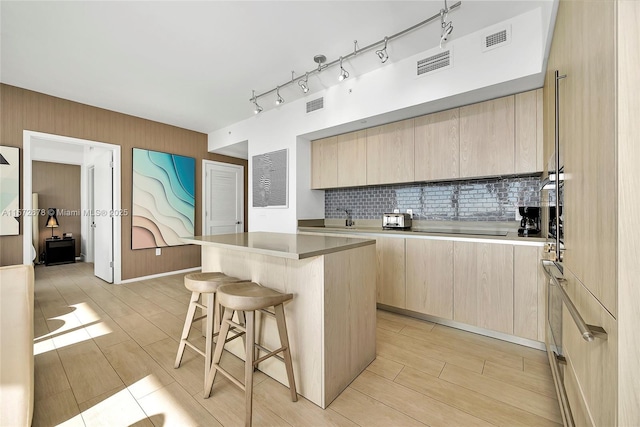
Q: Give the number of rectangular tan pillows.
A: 0